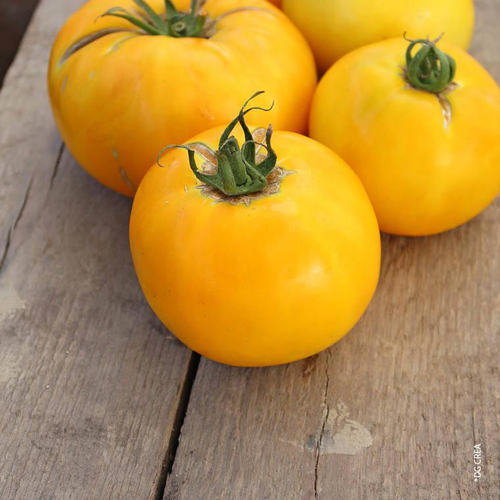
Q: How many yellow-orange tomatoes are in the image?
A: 4